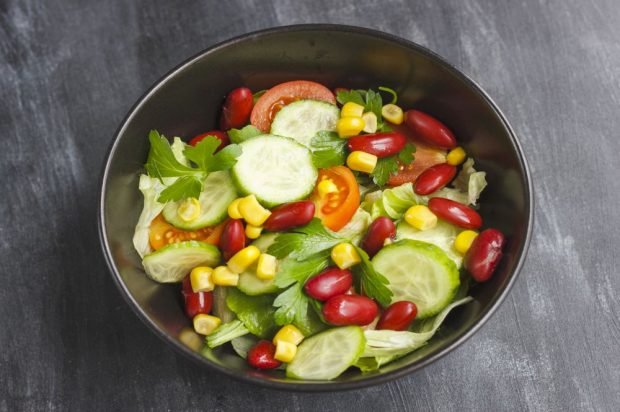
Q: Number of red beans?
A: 15